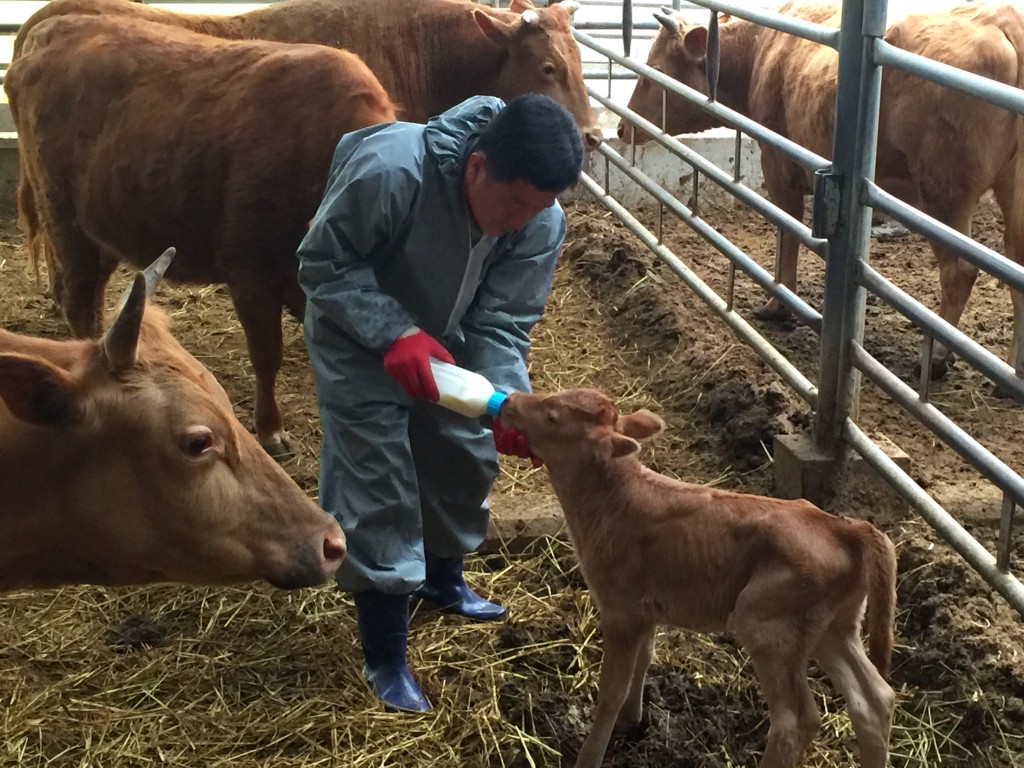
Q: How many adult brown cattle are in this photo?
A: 4